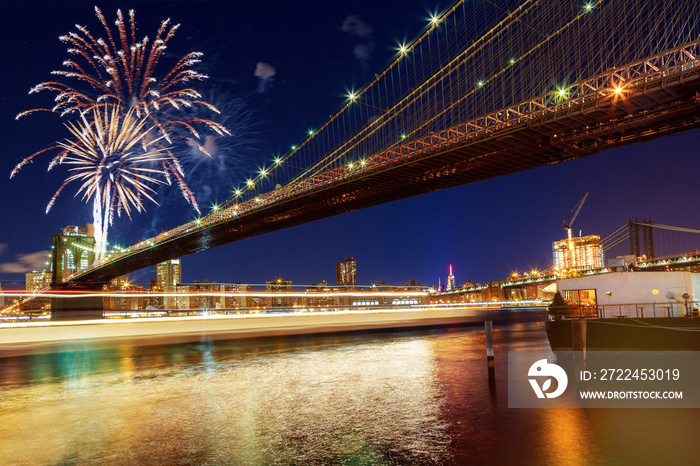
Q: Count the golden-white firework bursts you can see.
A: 2